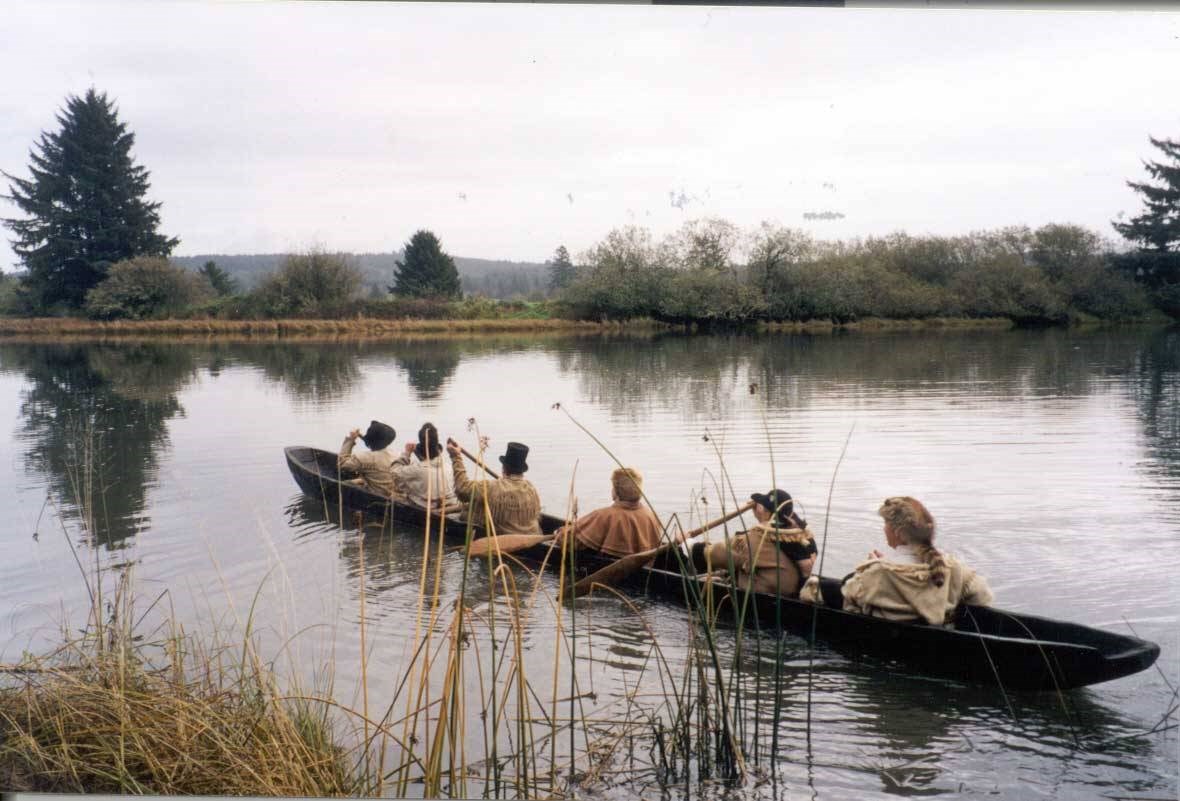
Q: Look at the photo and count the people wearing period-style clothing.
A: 6